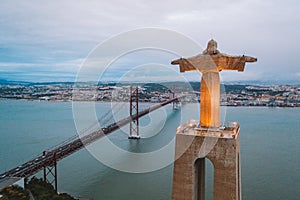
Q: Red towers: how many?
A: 2